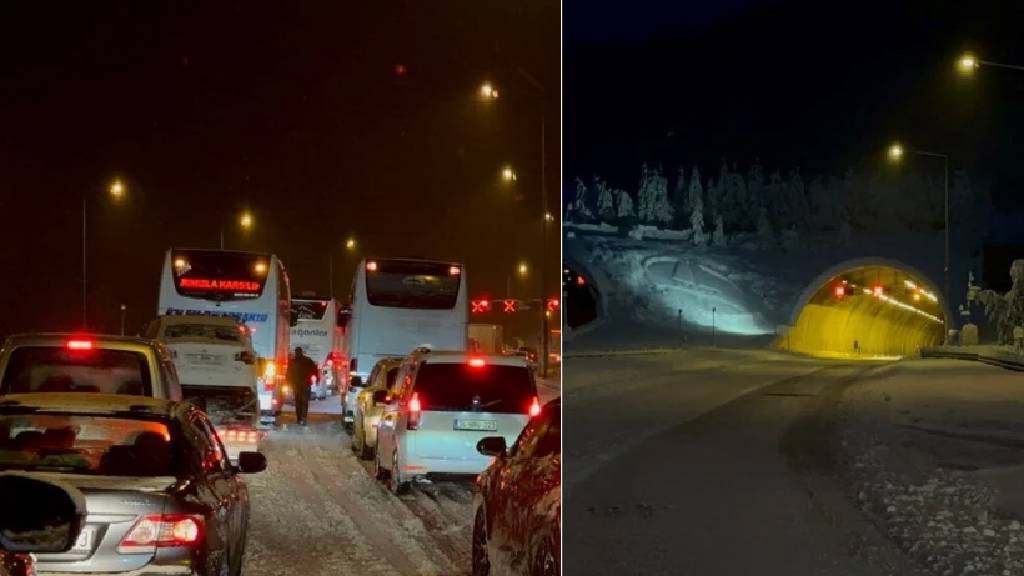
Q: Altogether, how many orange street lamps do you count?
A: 9